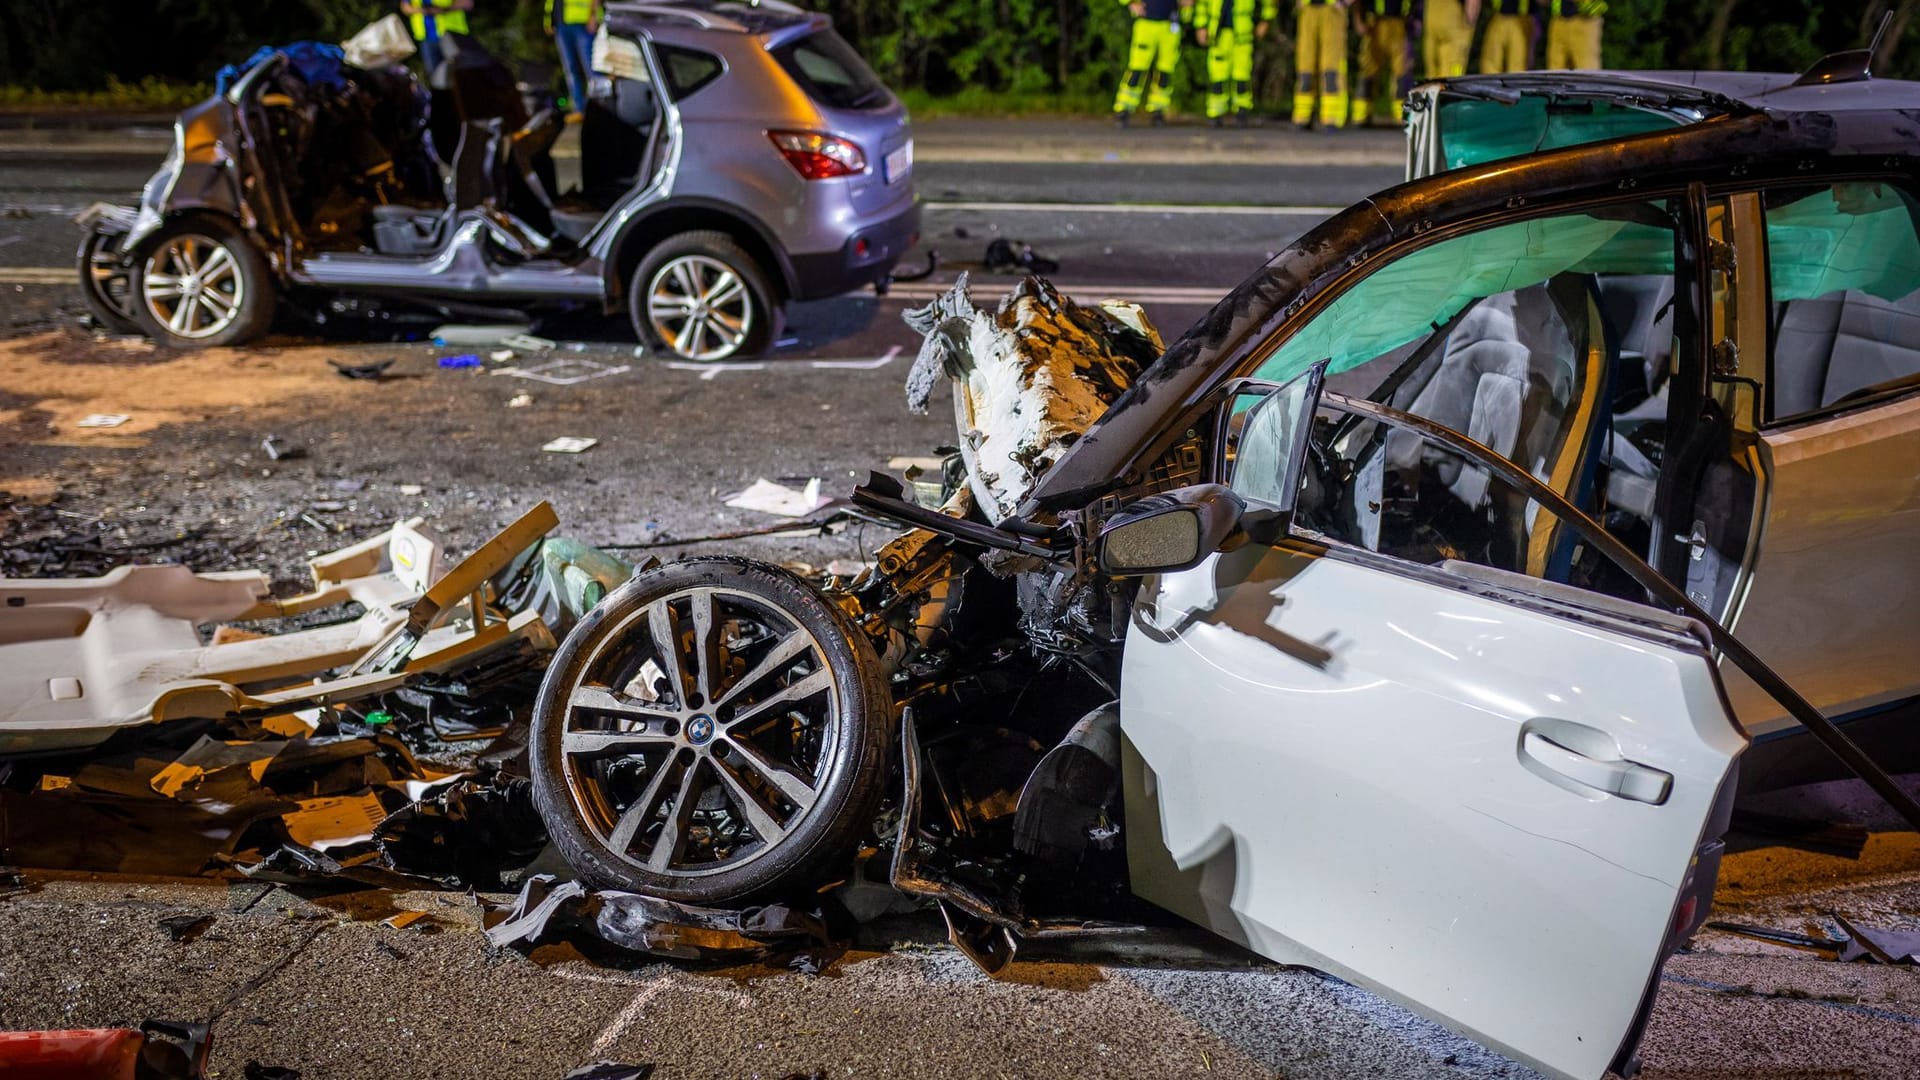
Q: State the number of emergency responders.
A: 9